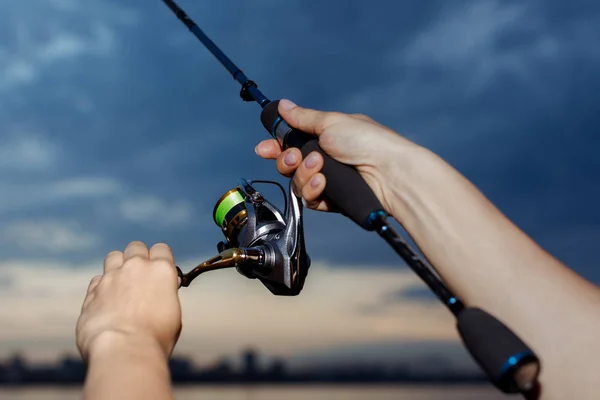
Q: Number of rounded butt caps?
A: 1